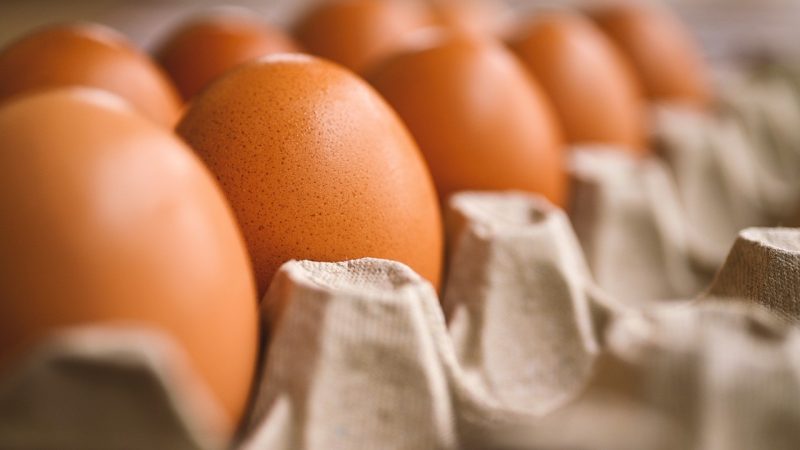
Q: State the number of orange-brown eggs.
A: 9